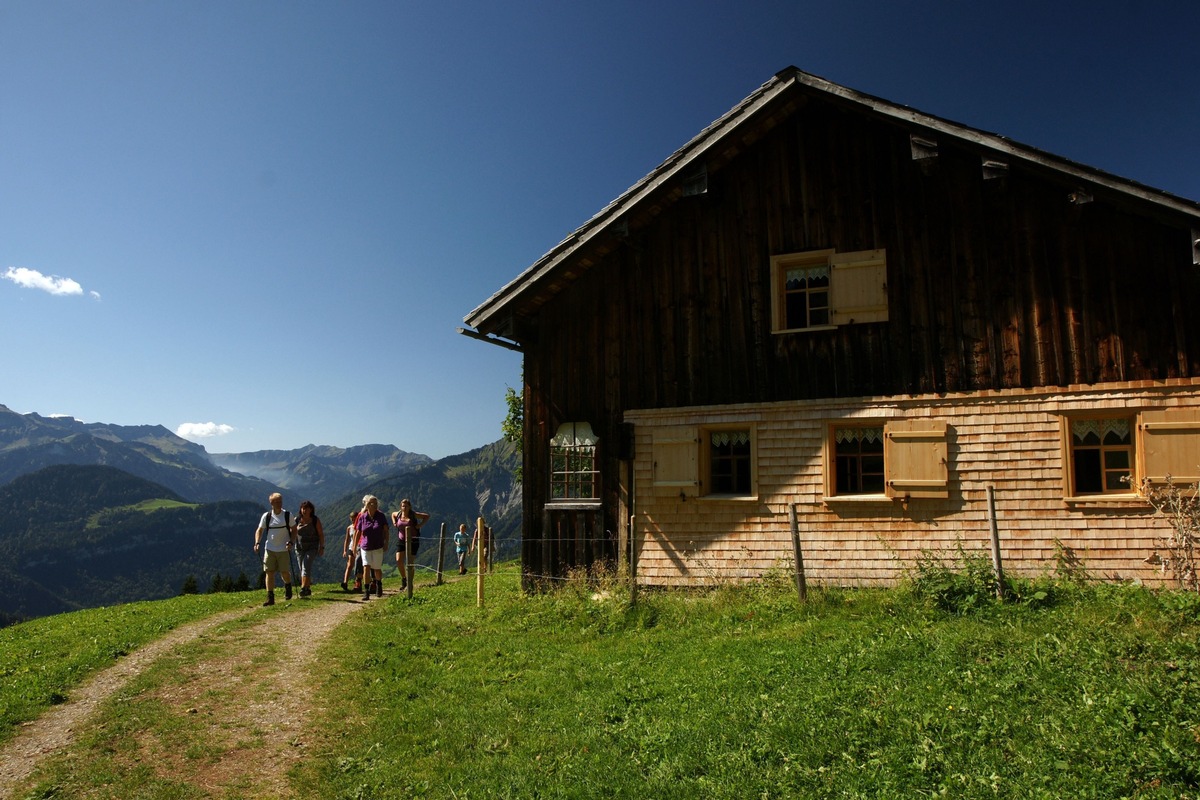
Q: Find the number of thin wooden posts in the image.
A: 7